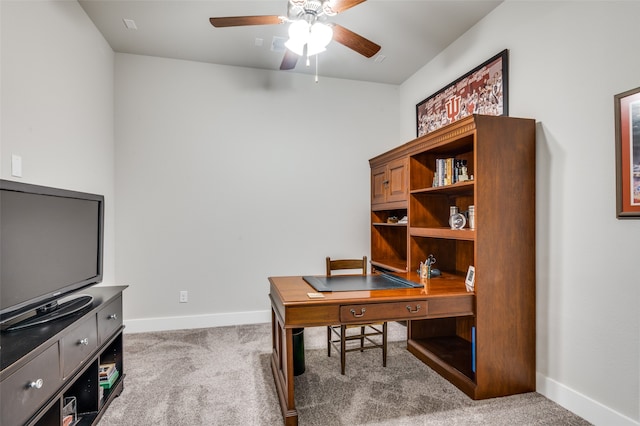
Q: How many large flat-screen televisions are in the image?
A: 1